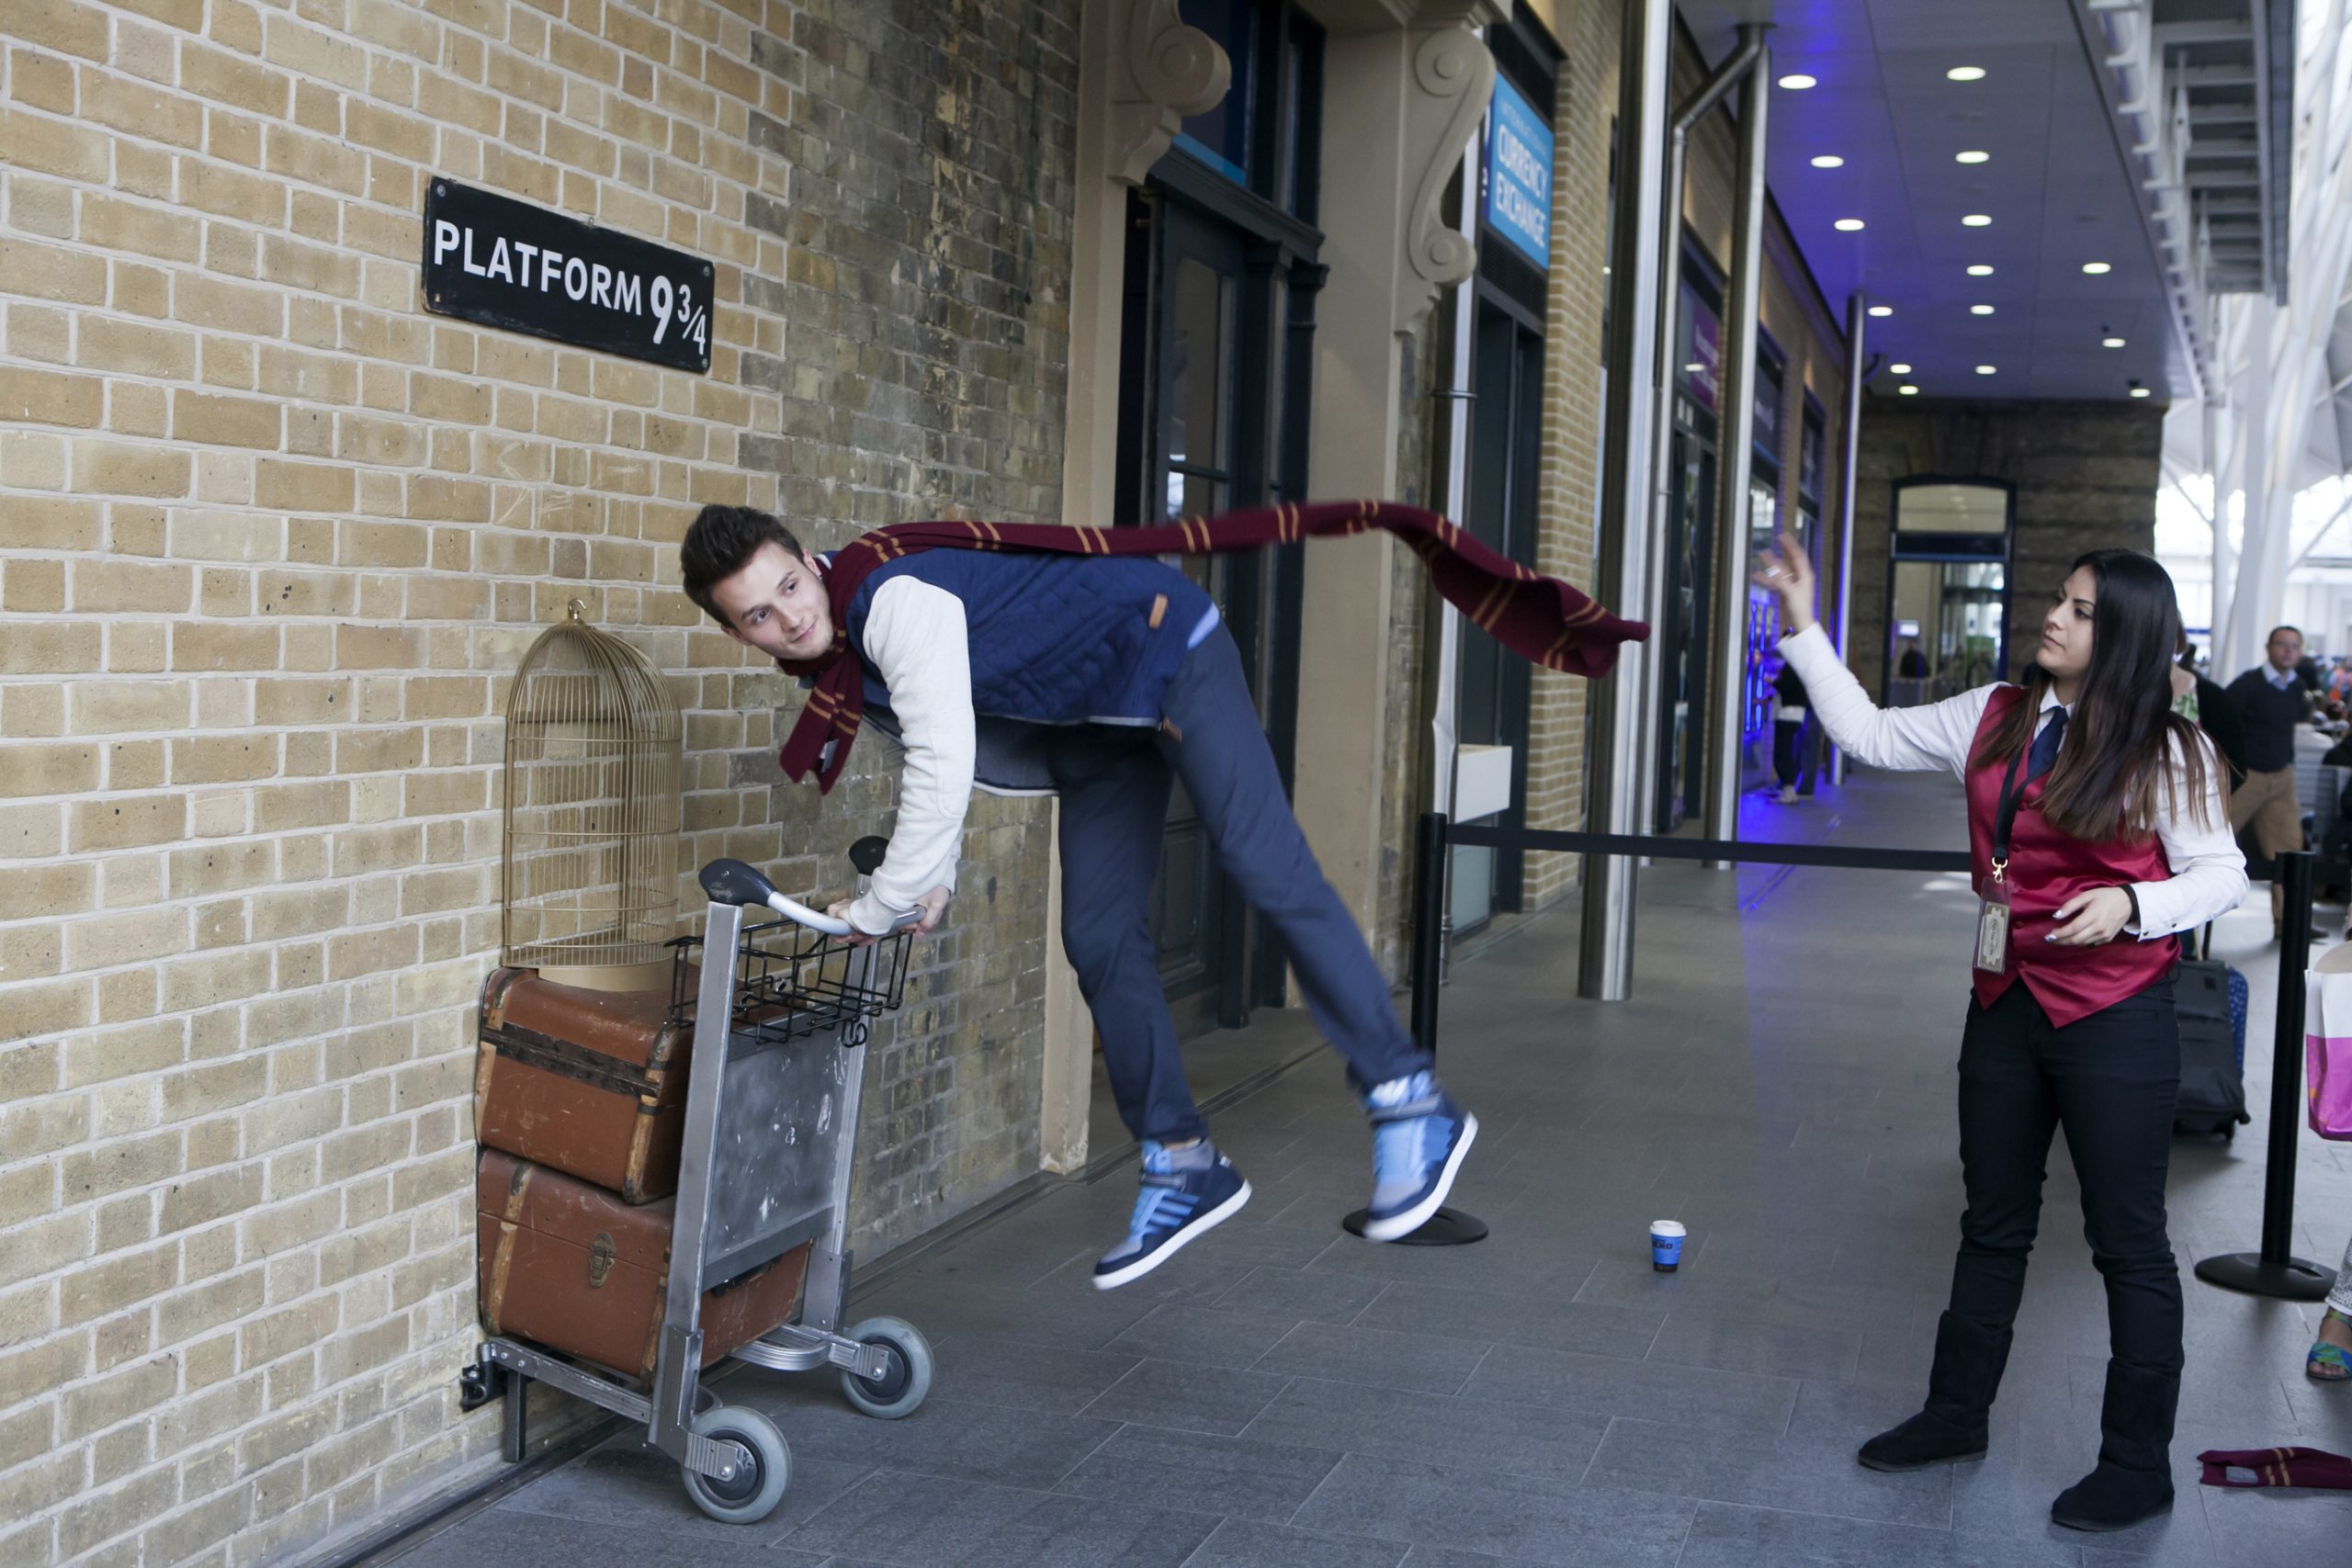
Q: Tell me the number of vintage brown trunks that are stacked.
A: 2